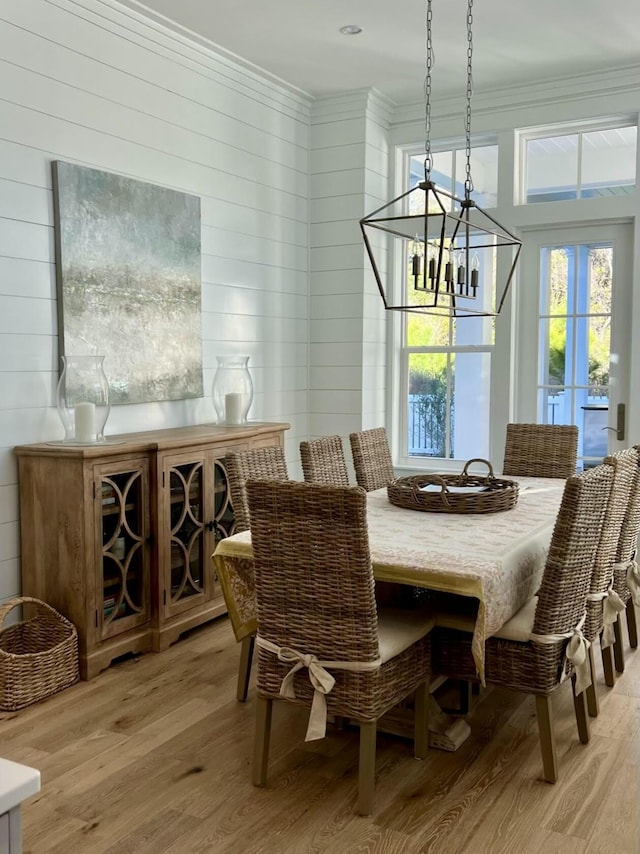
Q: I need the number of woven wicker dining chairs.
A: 8